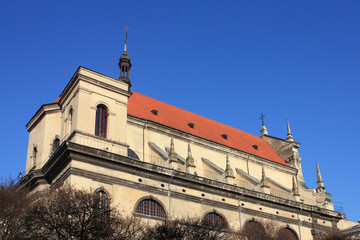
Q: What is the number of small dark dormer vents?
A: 4